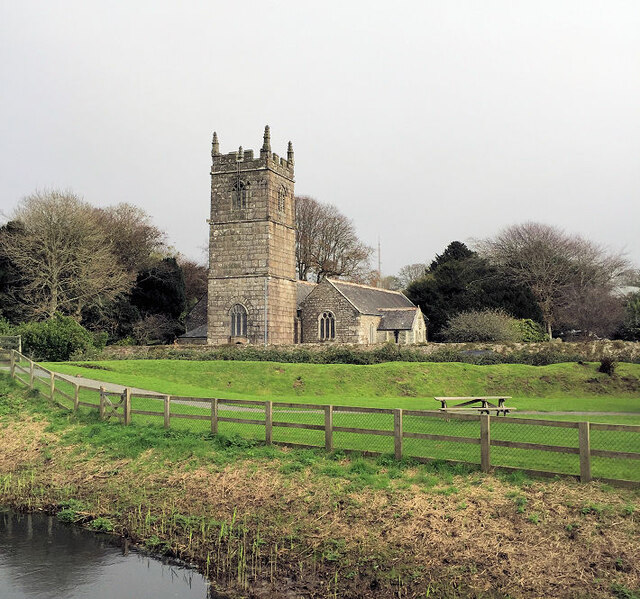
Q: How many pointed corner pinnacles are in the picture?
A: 4